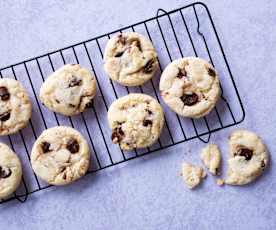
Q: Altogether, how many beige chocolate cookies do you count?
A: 8